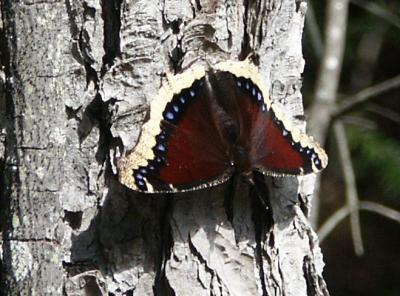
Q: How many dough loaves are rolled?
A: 0